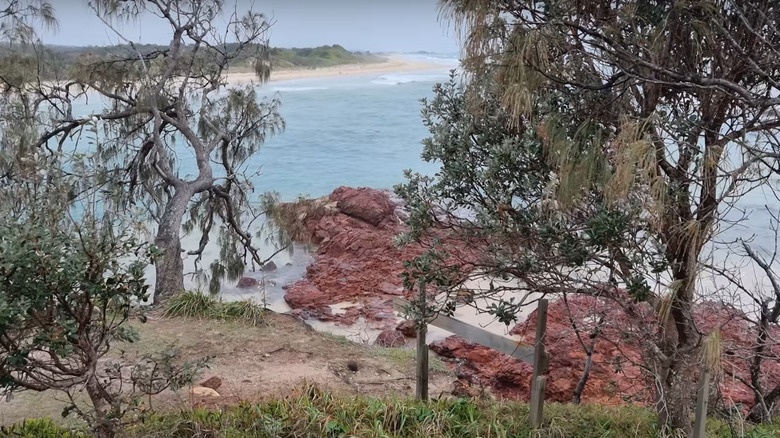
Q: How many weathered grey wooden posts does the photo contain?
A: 3